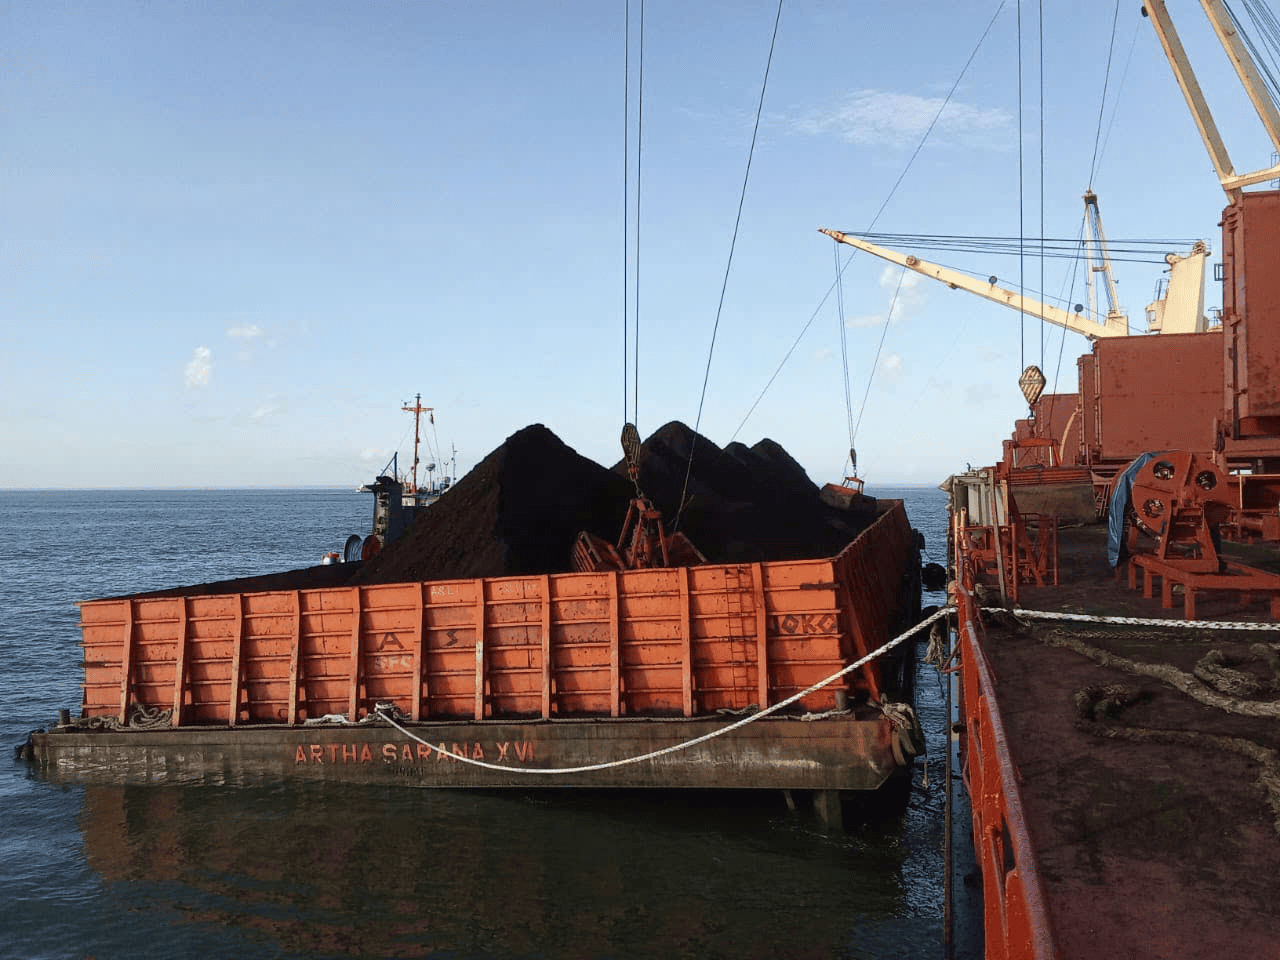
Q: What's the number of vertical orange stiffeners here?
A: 11